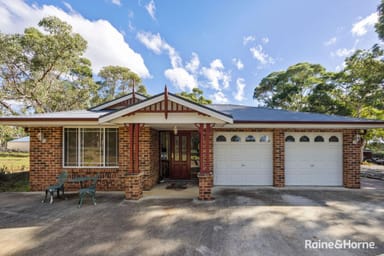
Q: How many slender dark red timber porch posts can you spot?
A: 4